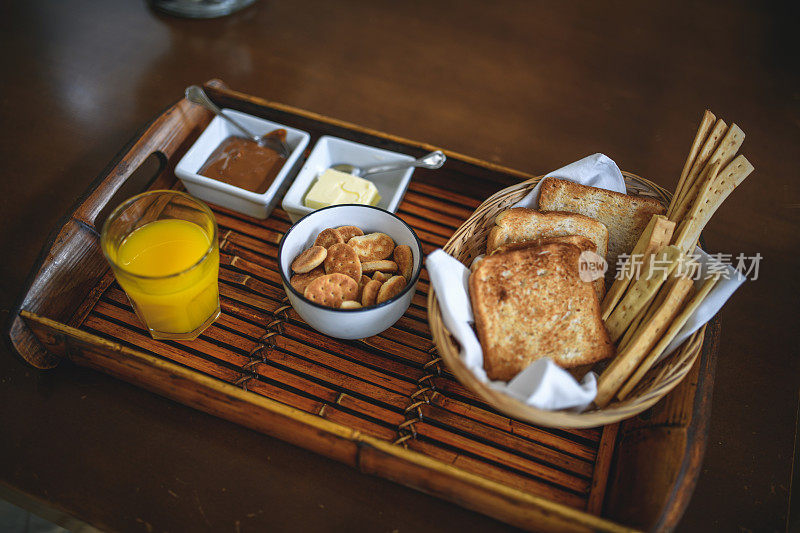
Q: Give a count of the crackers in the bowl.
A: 14